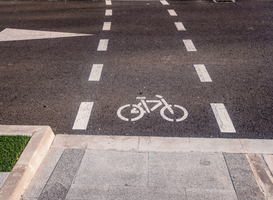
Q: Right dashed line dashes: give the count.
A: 6